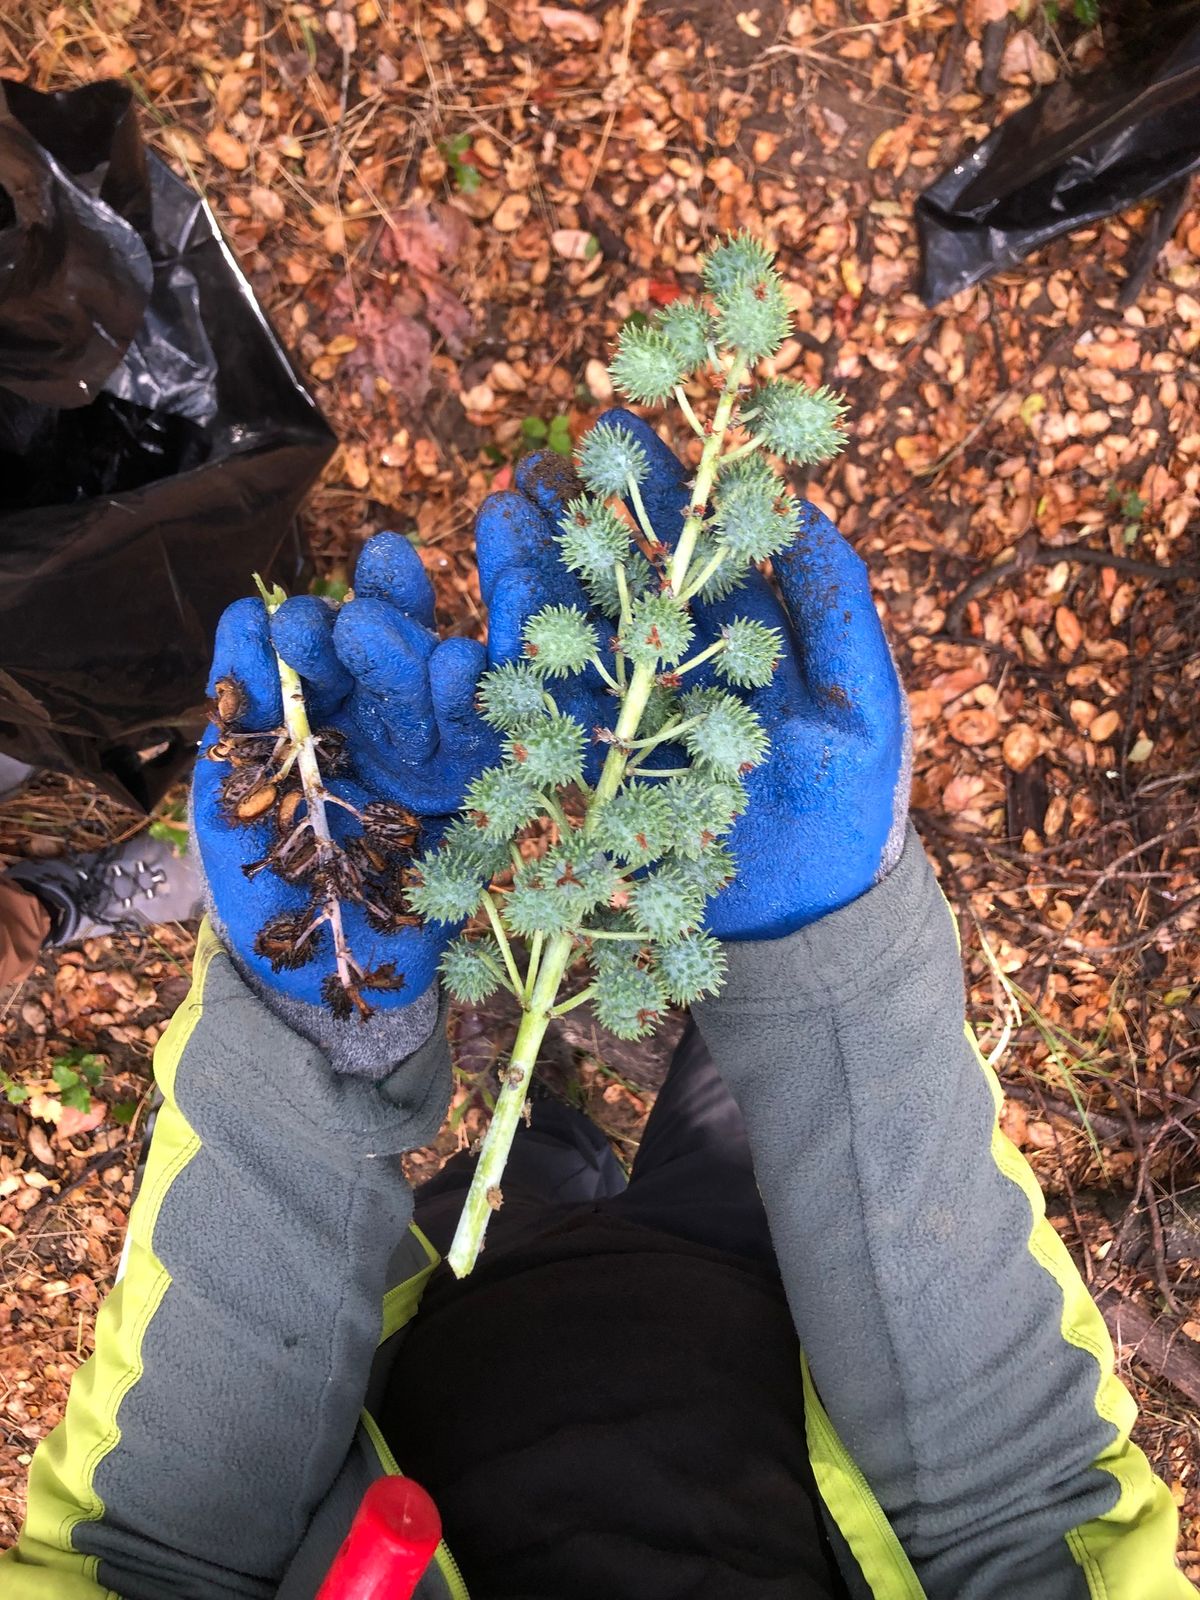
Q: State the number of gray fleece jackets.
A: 1